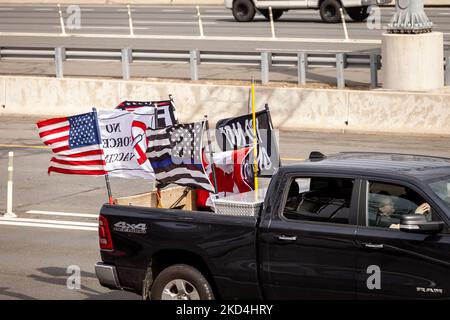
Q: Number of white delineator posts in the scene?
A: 6